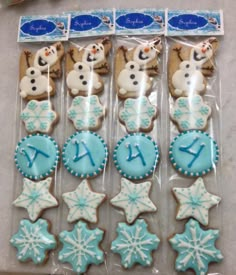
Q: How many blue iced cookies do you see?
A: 8